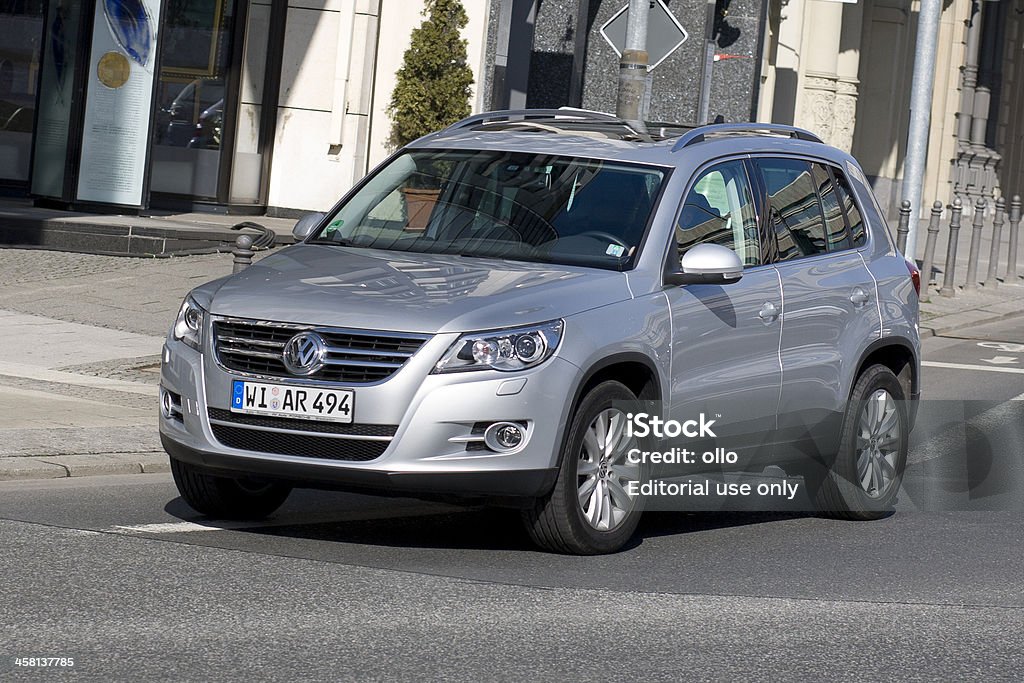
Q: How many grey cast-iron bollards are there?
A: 7